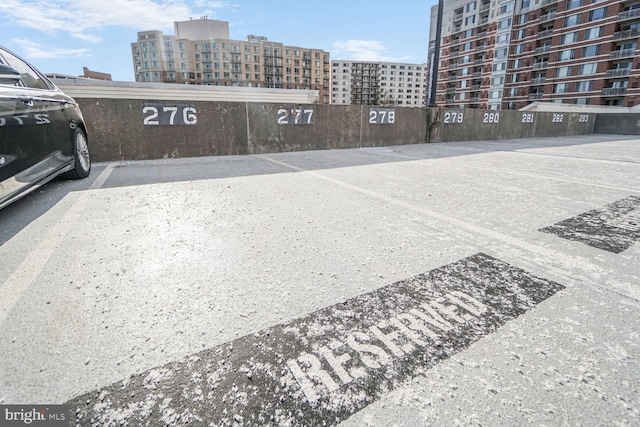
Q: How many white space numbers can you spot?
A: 8